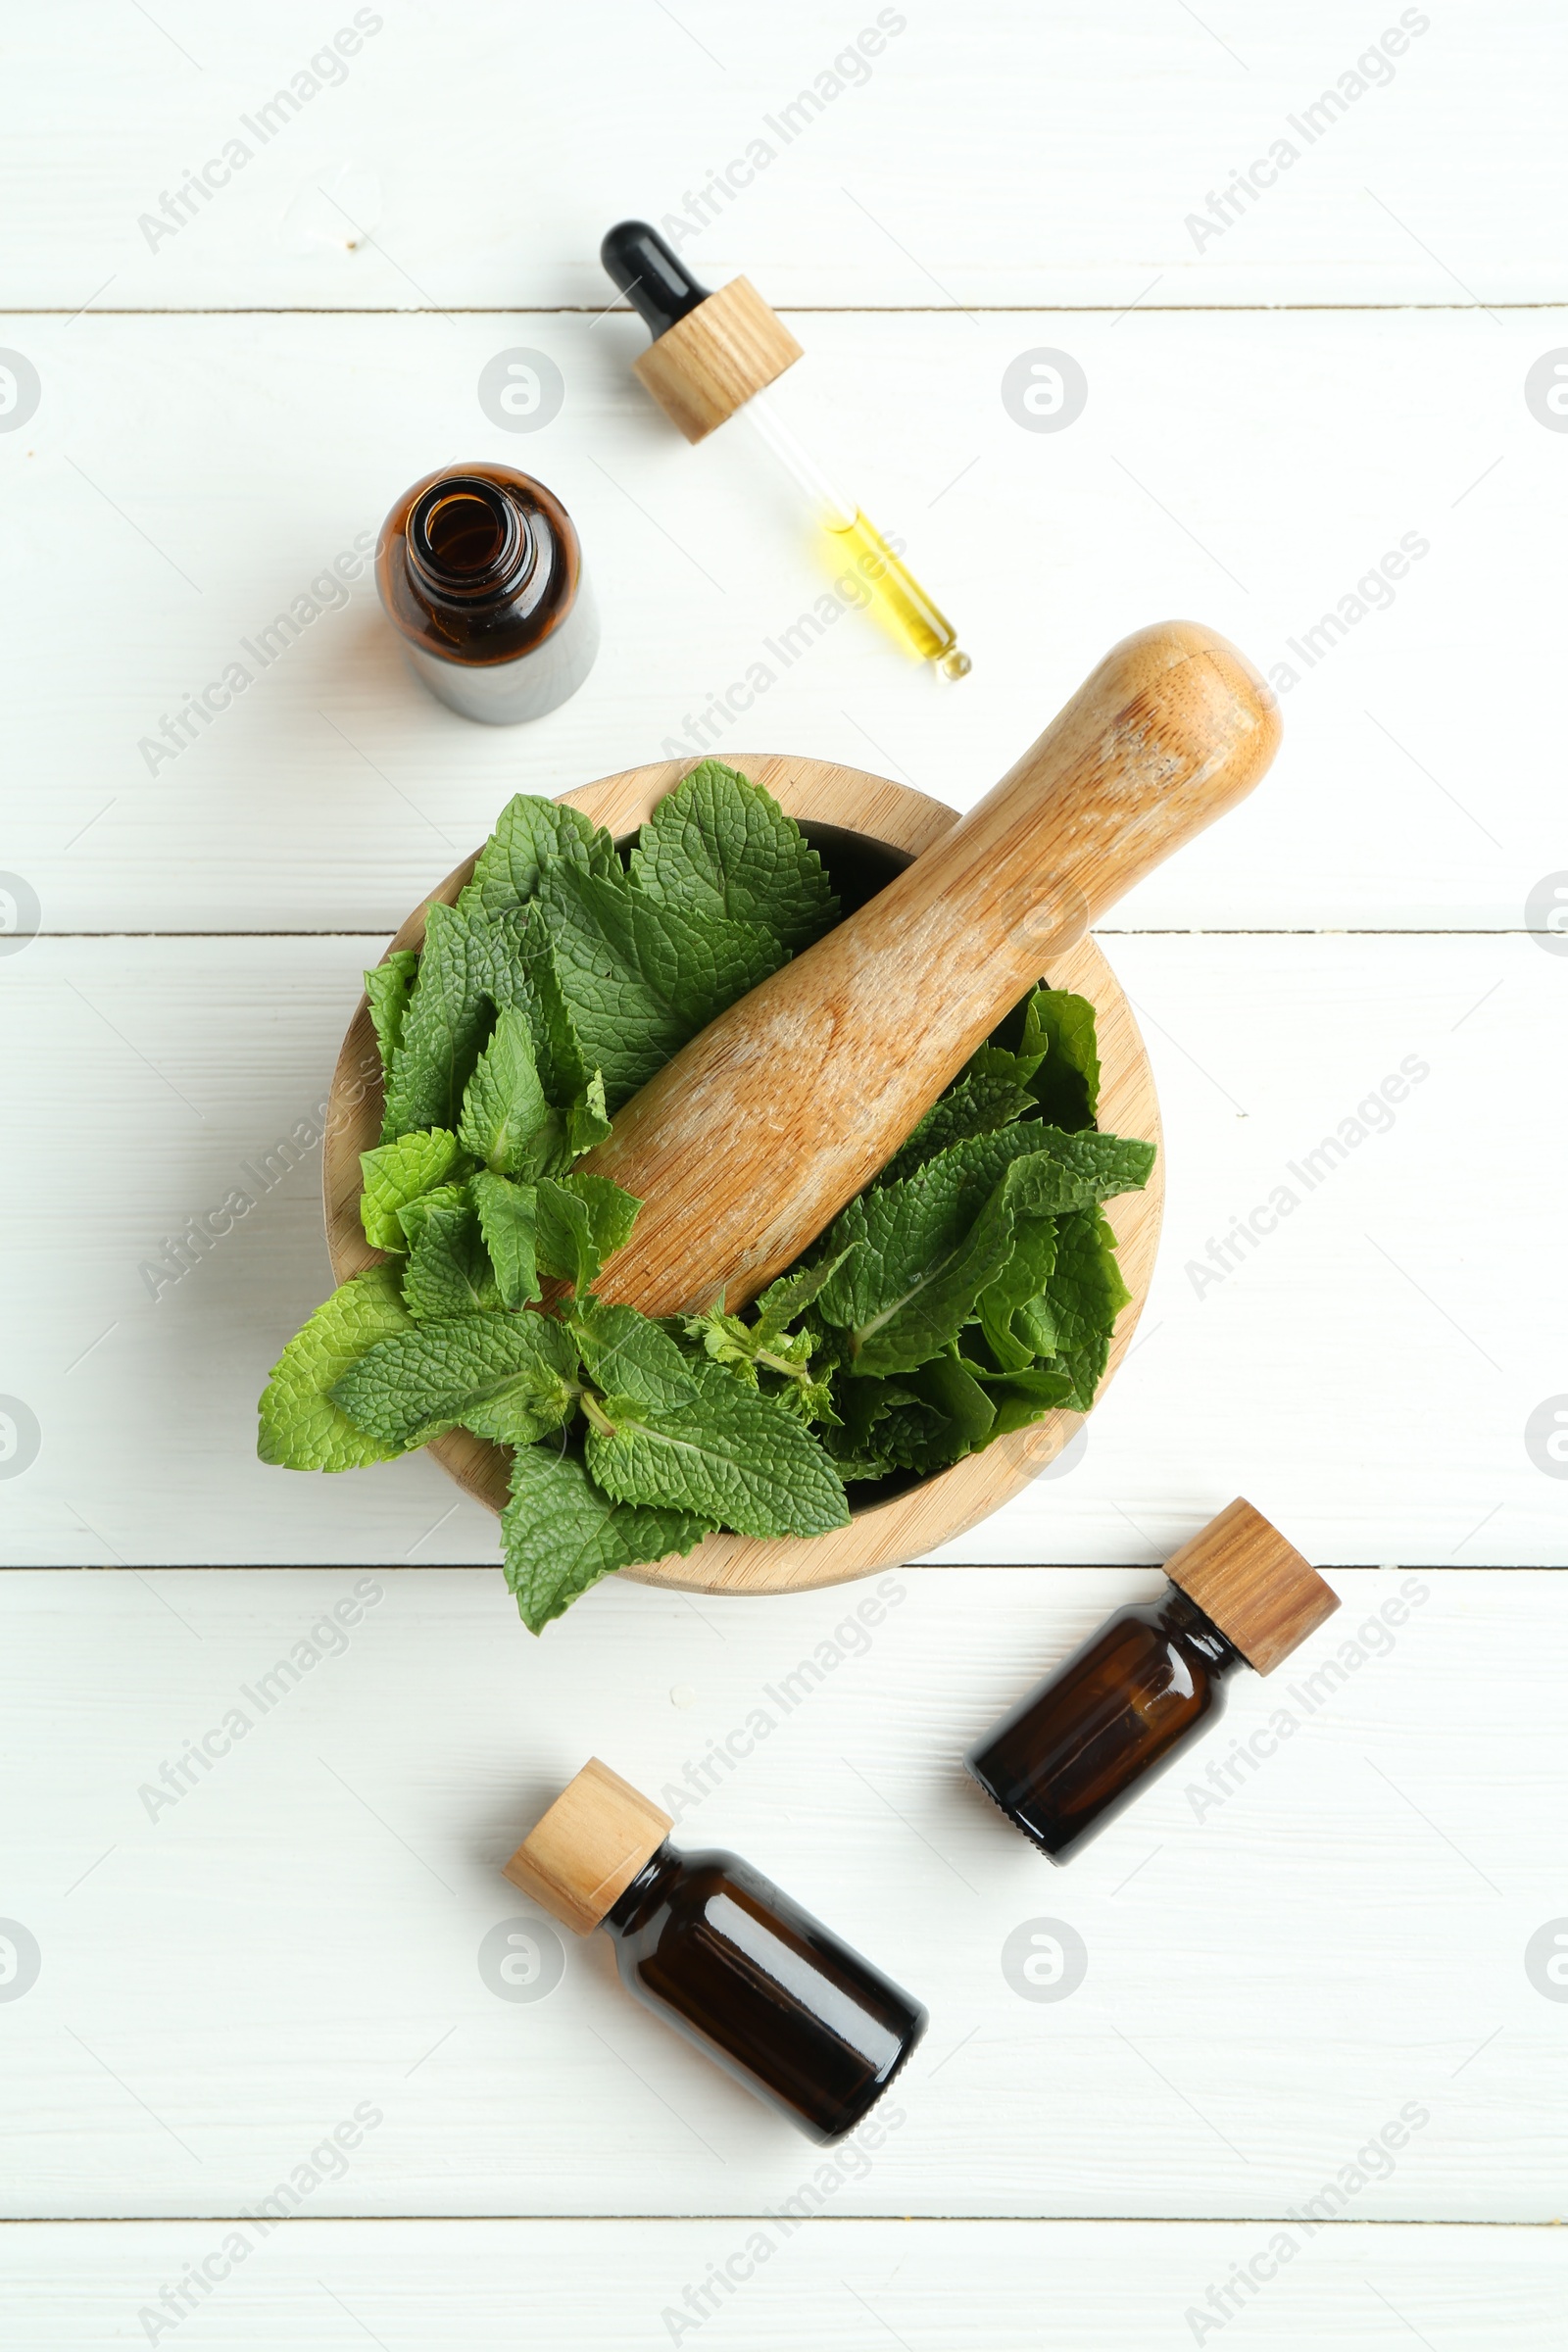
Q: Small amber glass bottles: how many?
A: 3